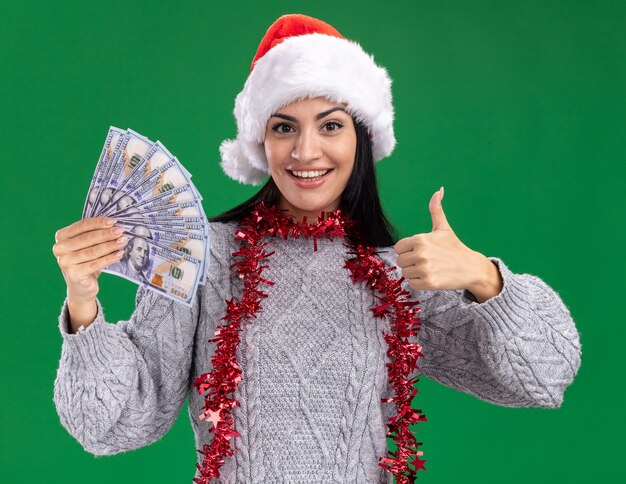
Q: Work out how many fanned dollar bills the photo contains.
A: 11